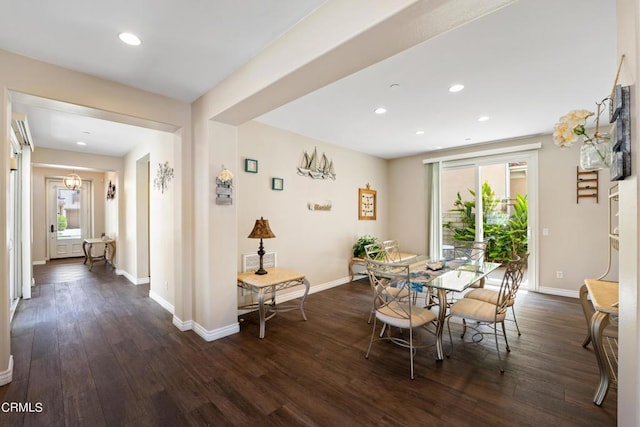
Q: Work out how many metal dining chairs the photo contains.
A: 6